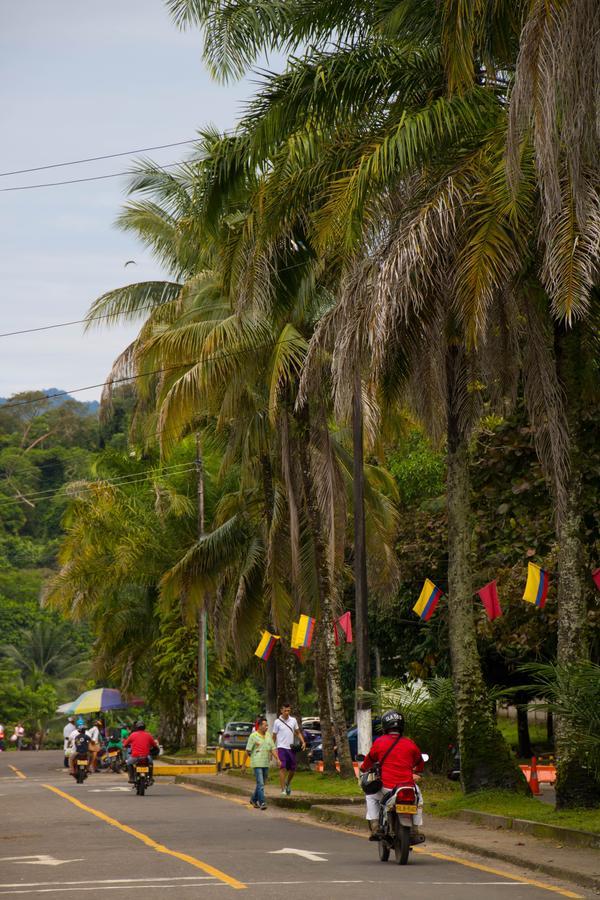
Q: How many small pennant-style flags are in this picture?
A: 8